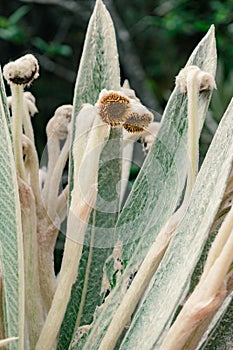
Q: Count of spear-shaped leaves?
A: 4